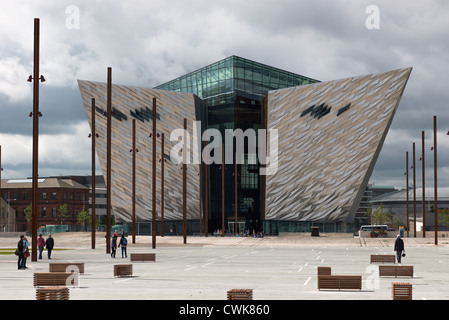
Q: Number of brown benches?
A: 11